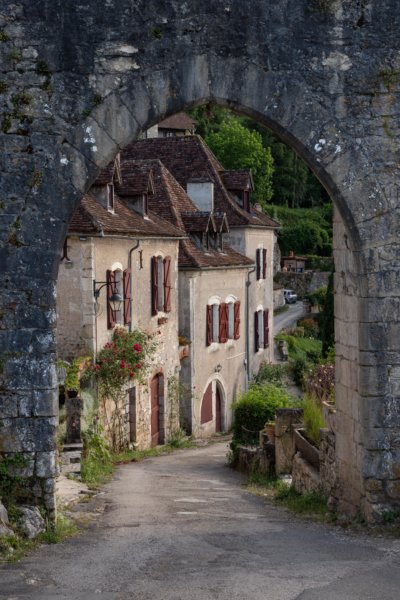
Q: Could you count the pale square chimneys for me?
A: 1